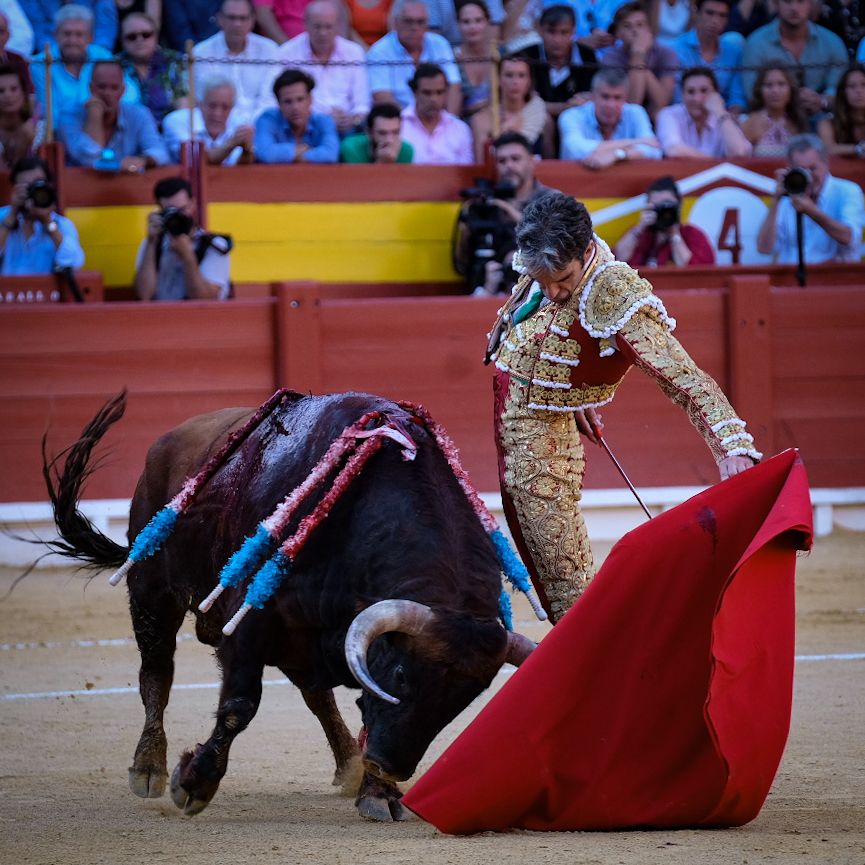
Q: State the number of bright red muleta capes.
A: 1